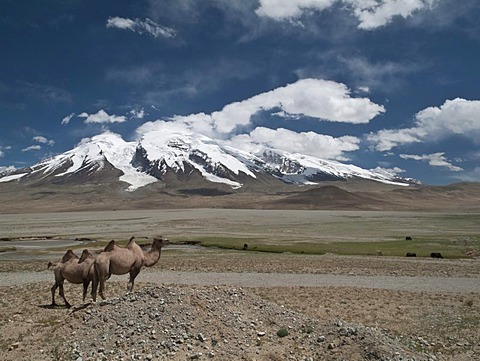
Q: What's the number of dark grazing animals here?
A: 4